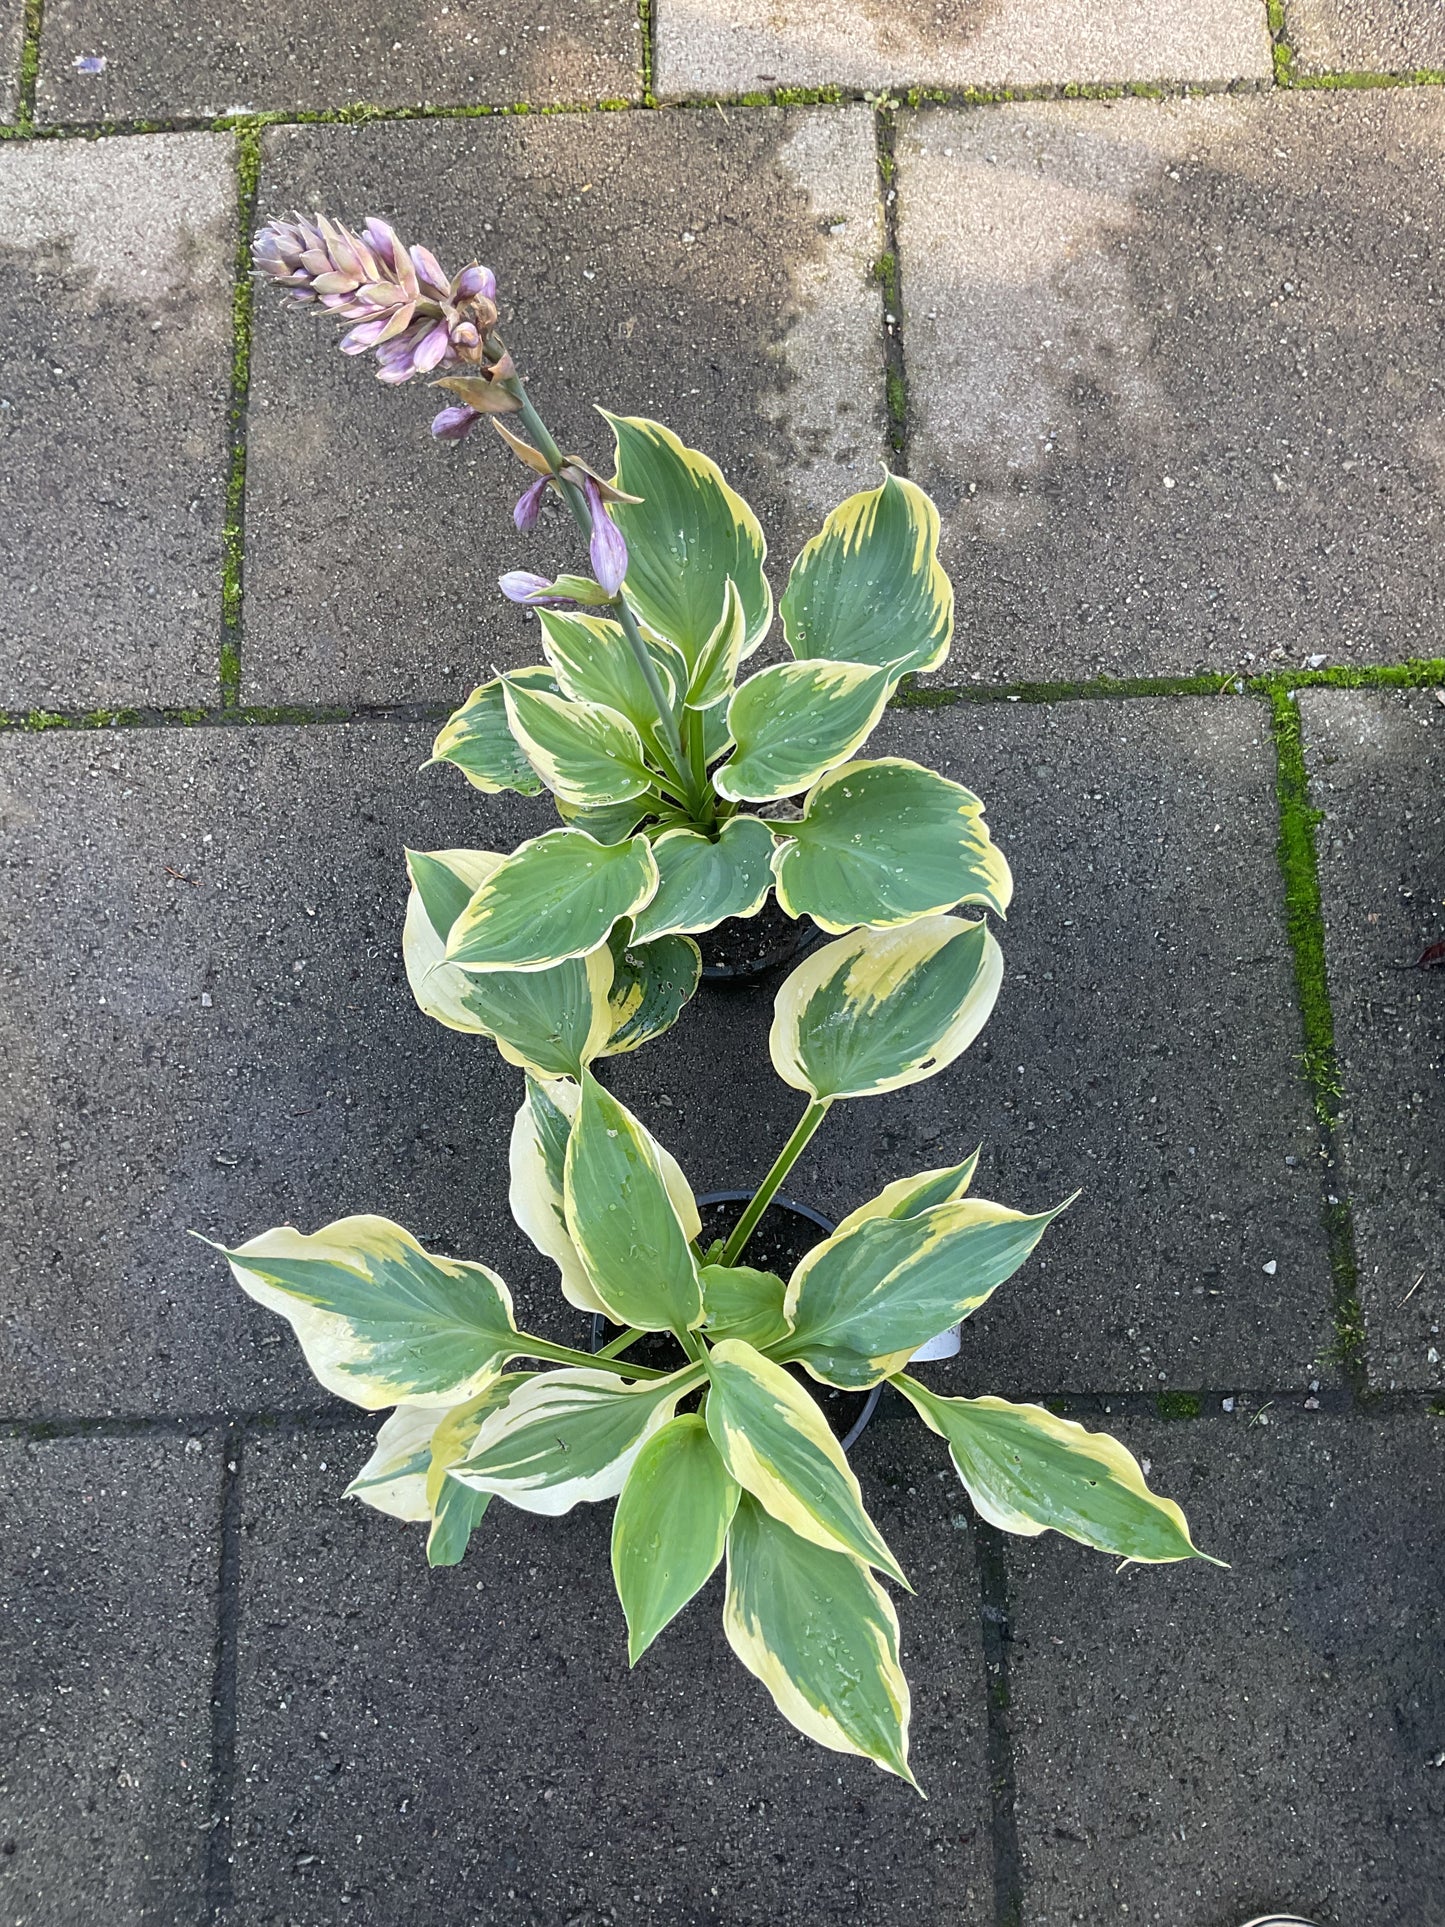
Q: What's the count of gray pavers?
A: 13